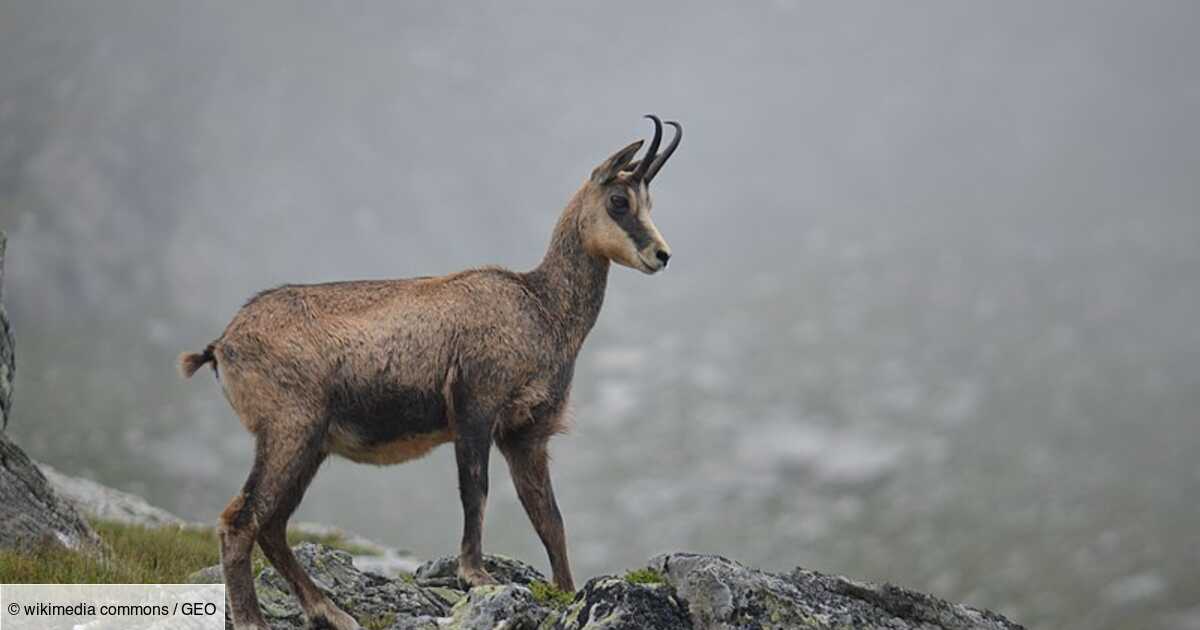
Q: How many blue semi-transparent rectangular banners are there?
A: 0